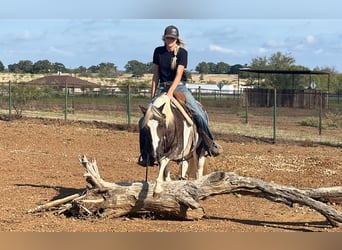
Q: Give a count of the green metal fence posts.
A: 4